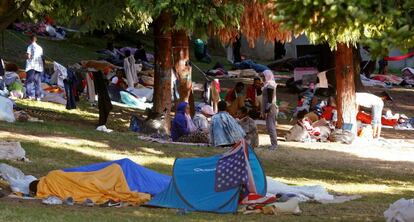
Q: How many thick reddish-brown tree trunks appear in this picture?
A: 3